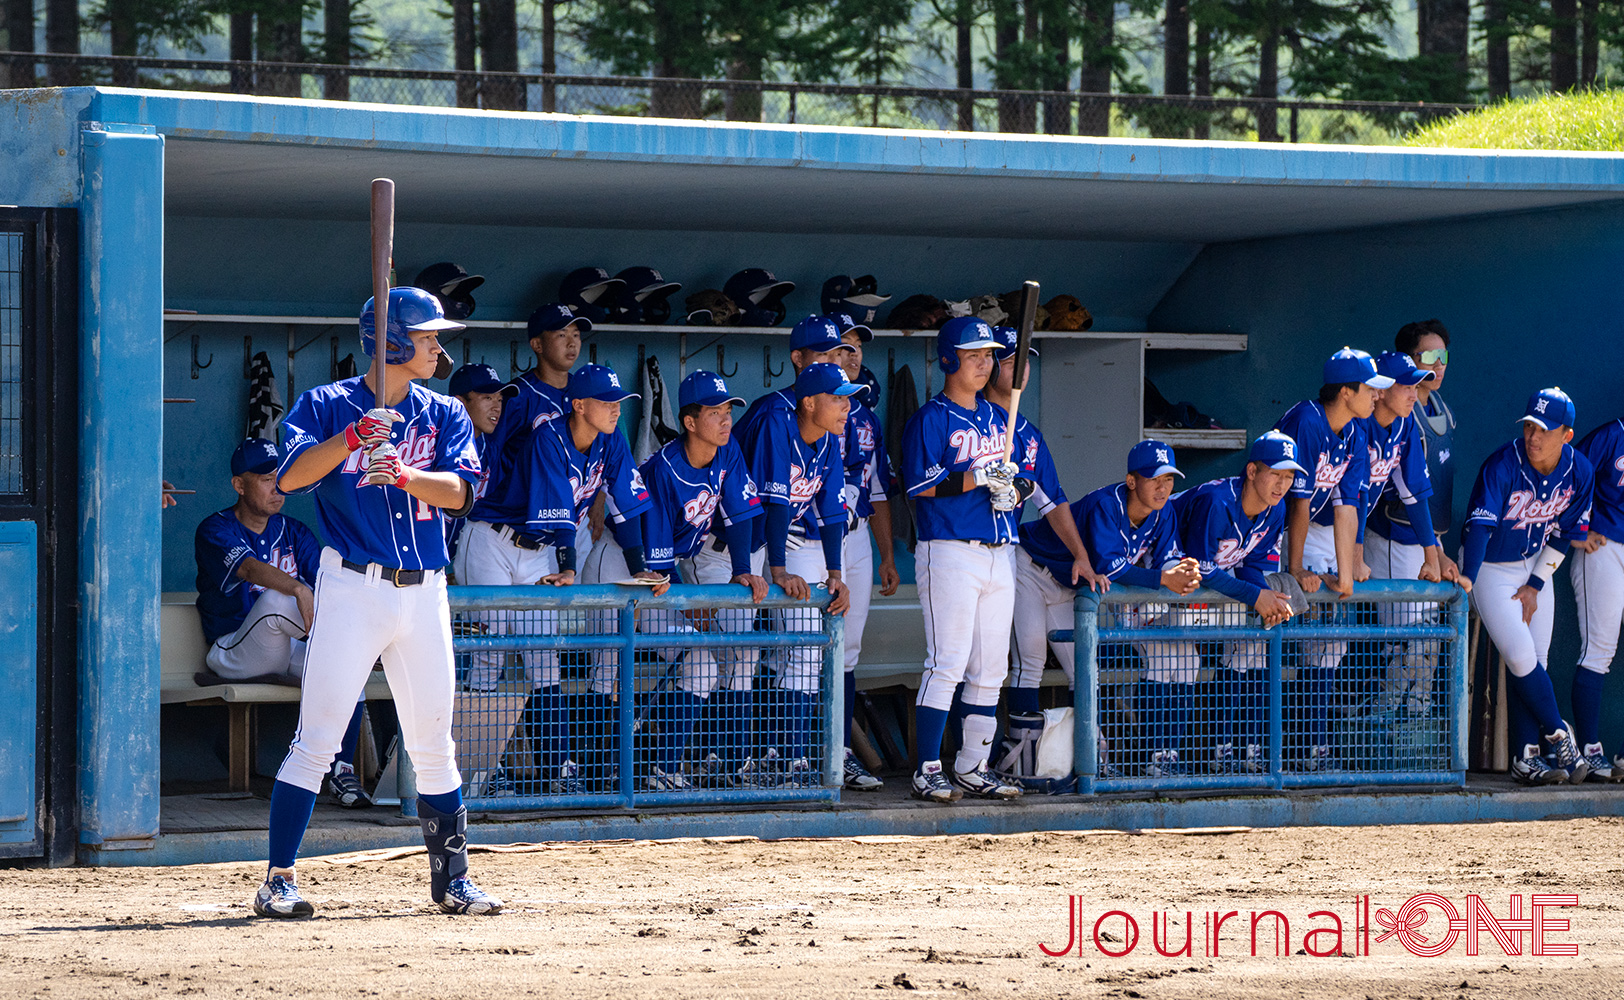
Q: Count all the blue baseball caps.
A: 14